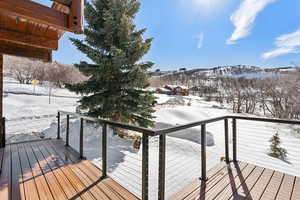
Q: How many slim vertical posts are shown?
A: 9